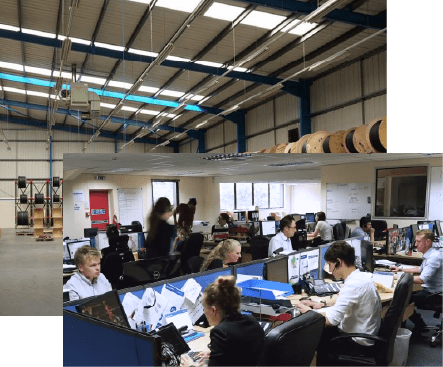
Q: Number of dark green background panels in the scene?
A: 2